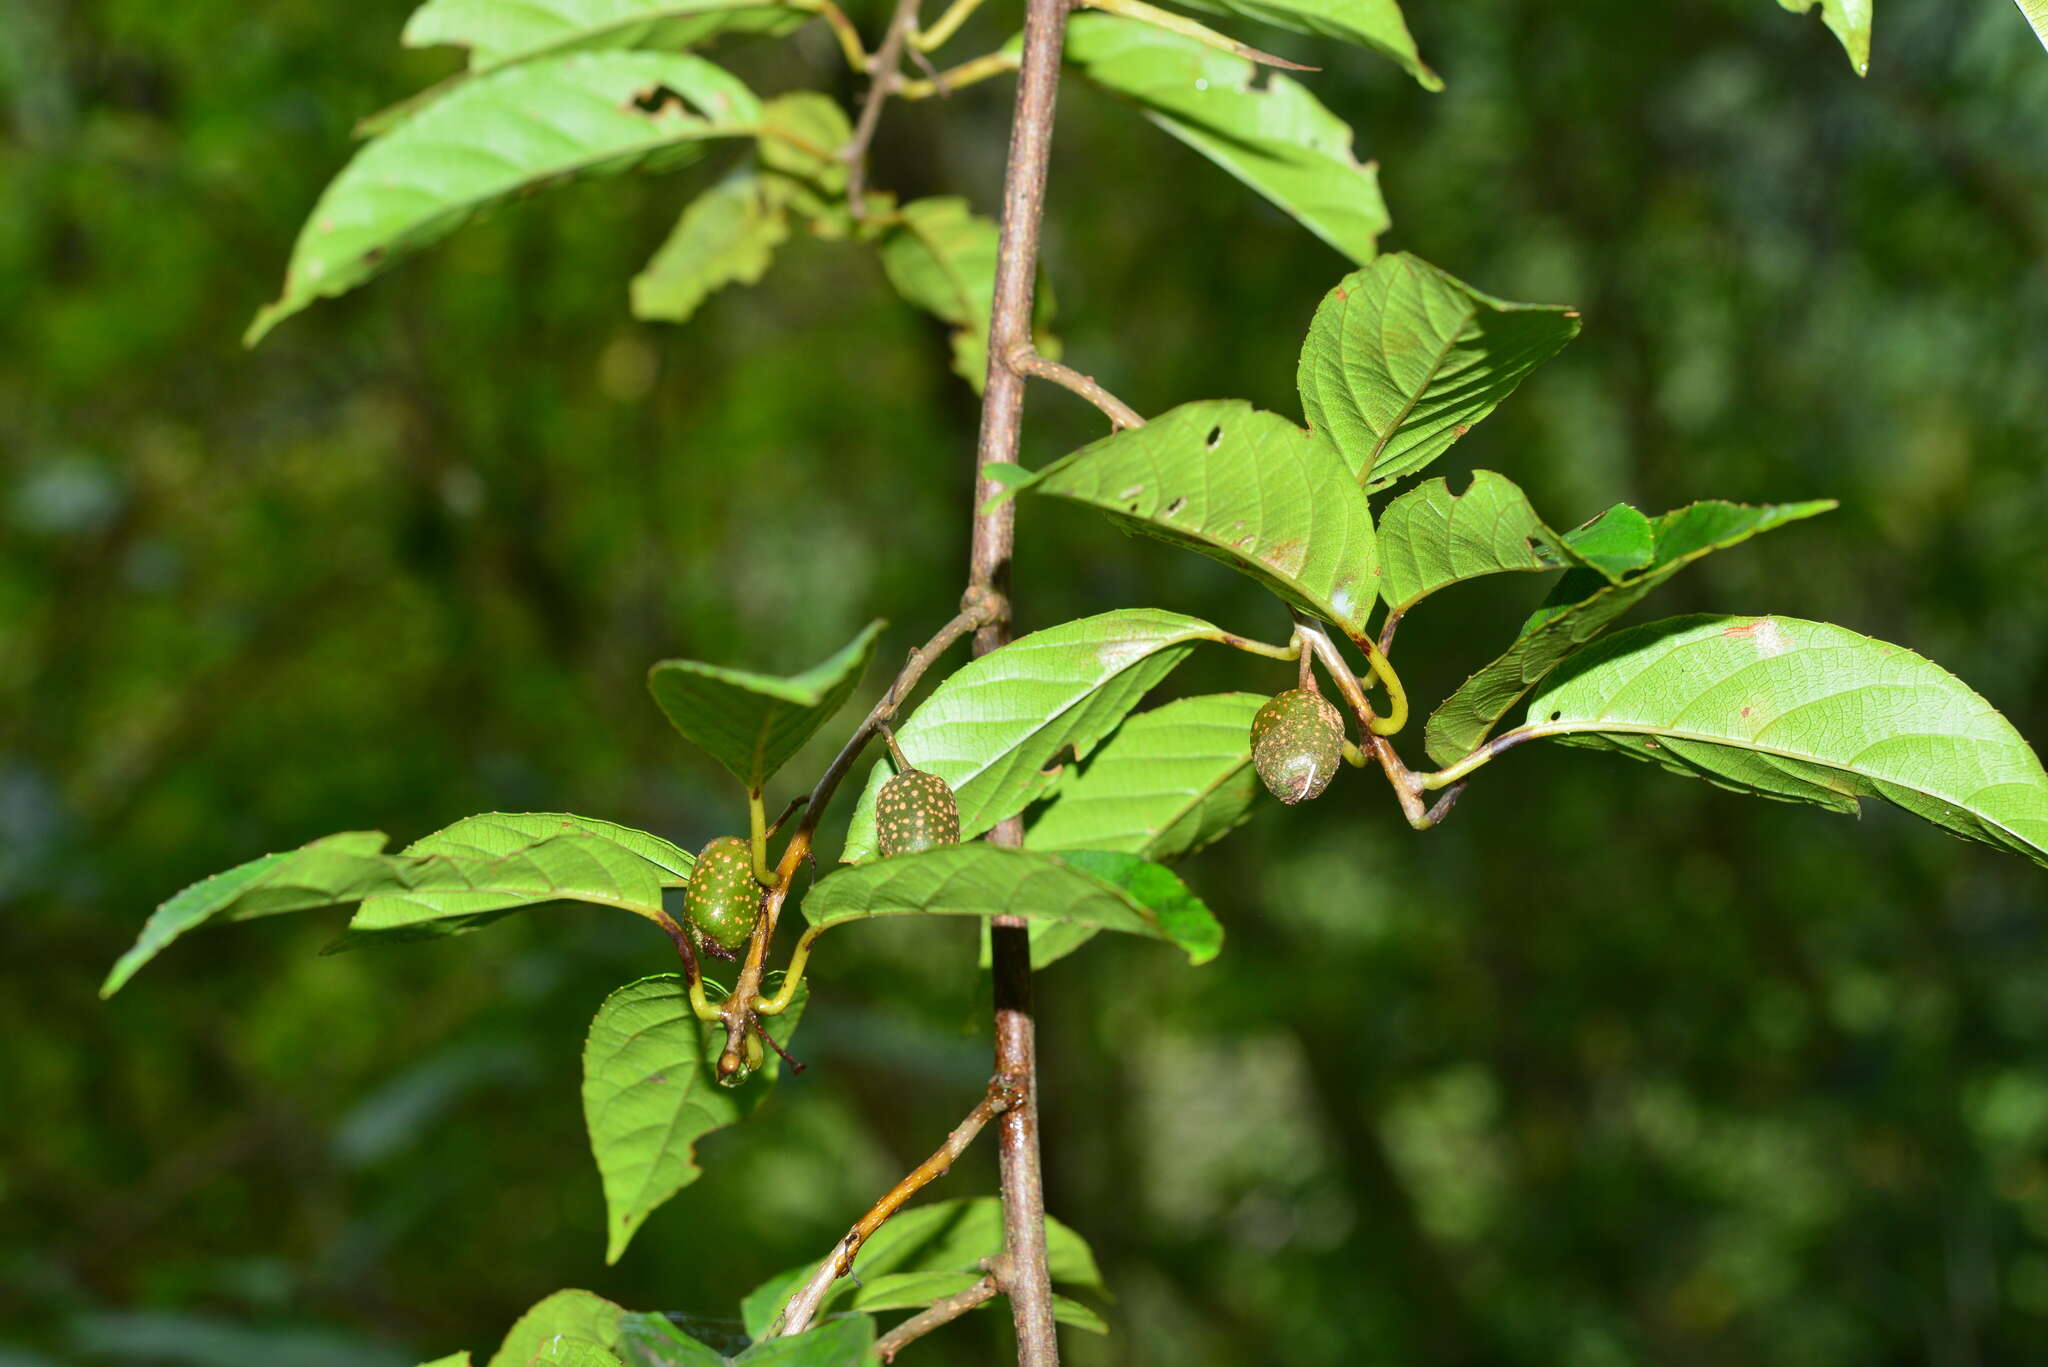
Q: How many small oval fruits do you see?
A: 3